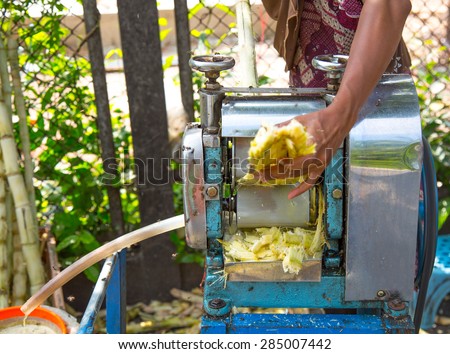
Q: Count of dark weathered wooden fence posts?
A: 3